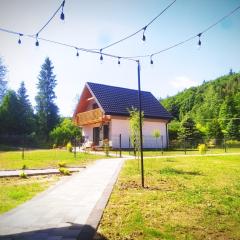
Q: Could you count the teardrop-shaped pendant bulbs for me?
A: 9